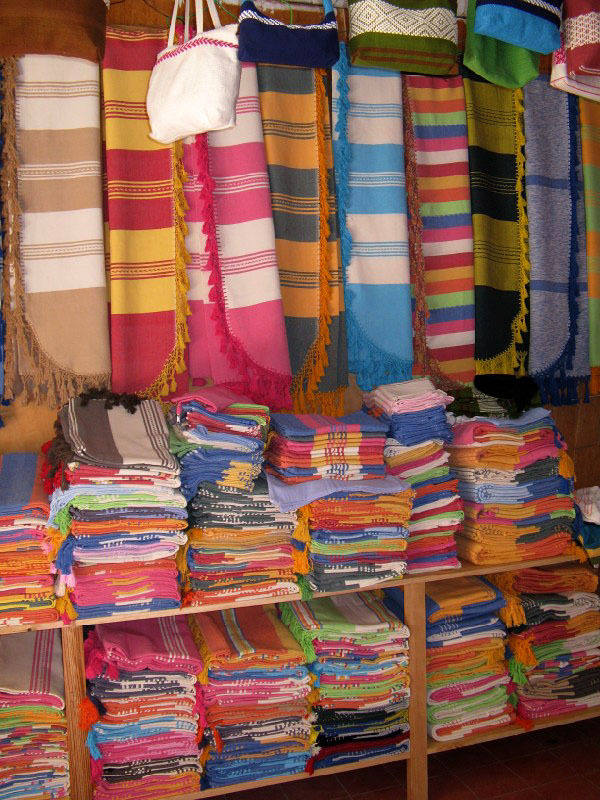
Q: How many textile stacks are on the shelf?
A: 12